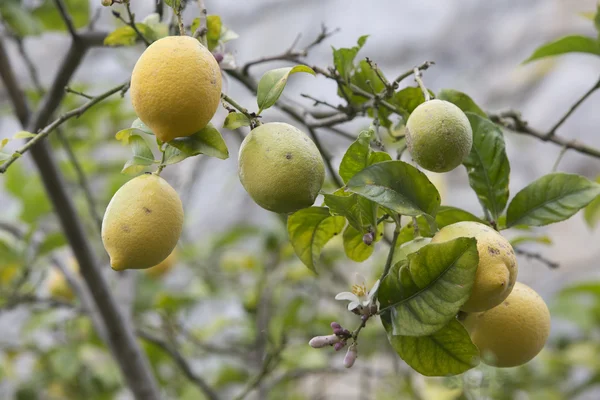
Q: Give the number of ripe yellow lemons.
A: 4